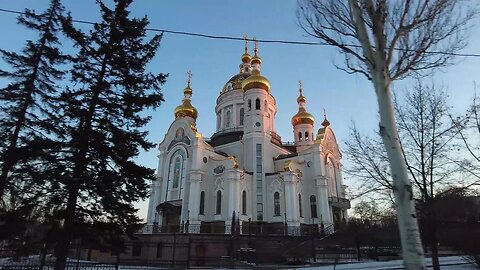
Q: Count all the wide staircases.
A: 1